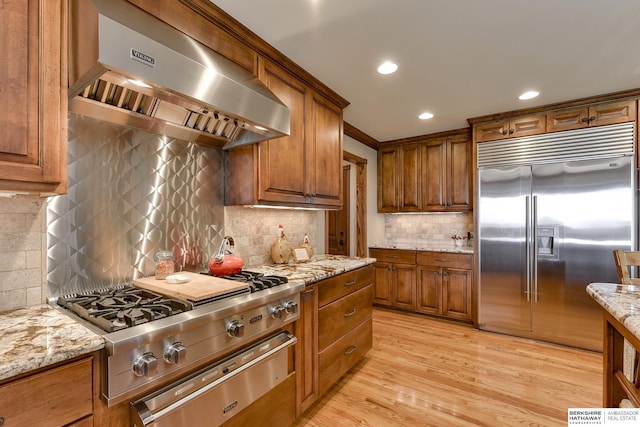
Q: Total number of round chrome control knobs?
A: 5